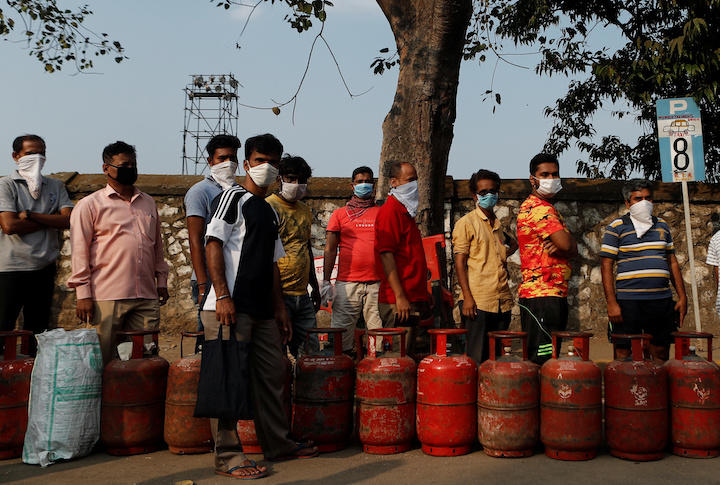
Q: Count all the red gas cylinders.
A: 11